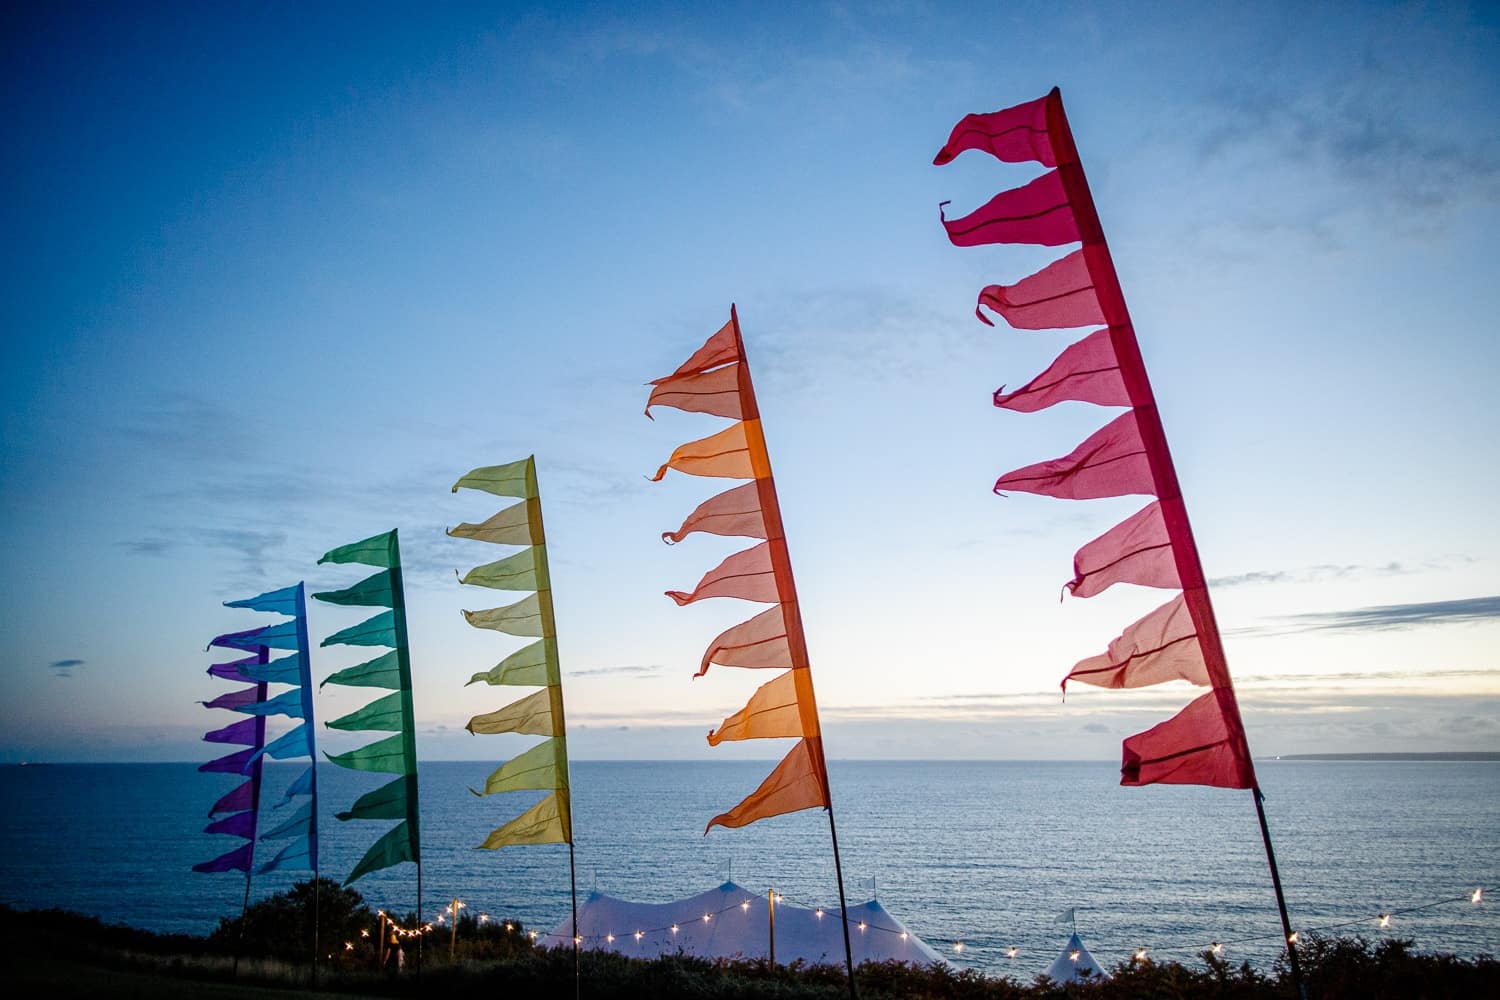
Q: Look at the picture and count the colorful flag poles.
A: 6